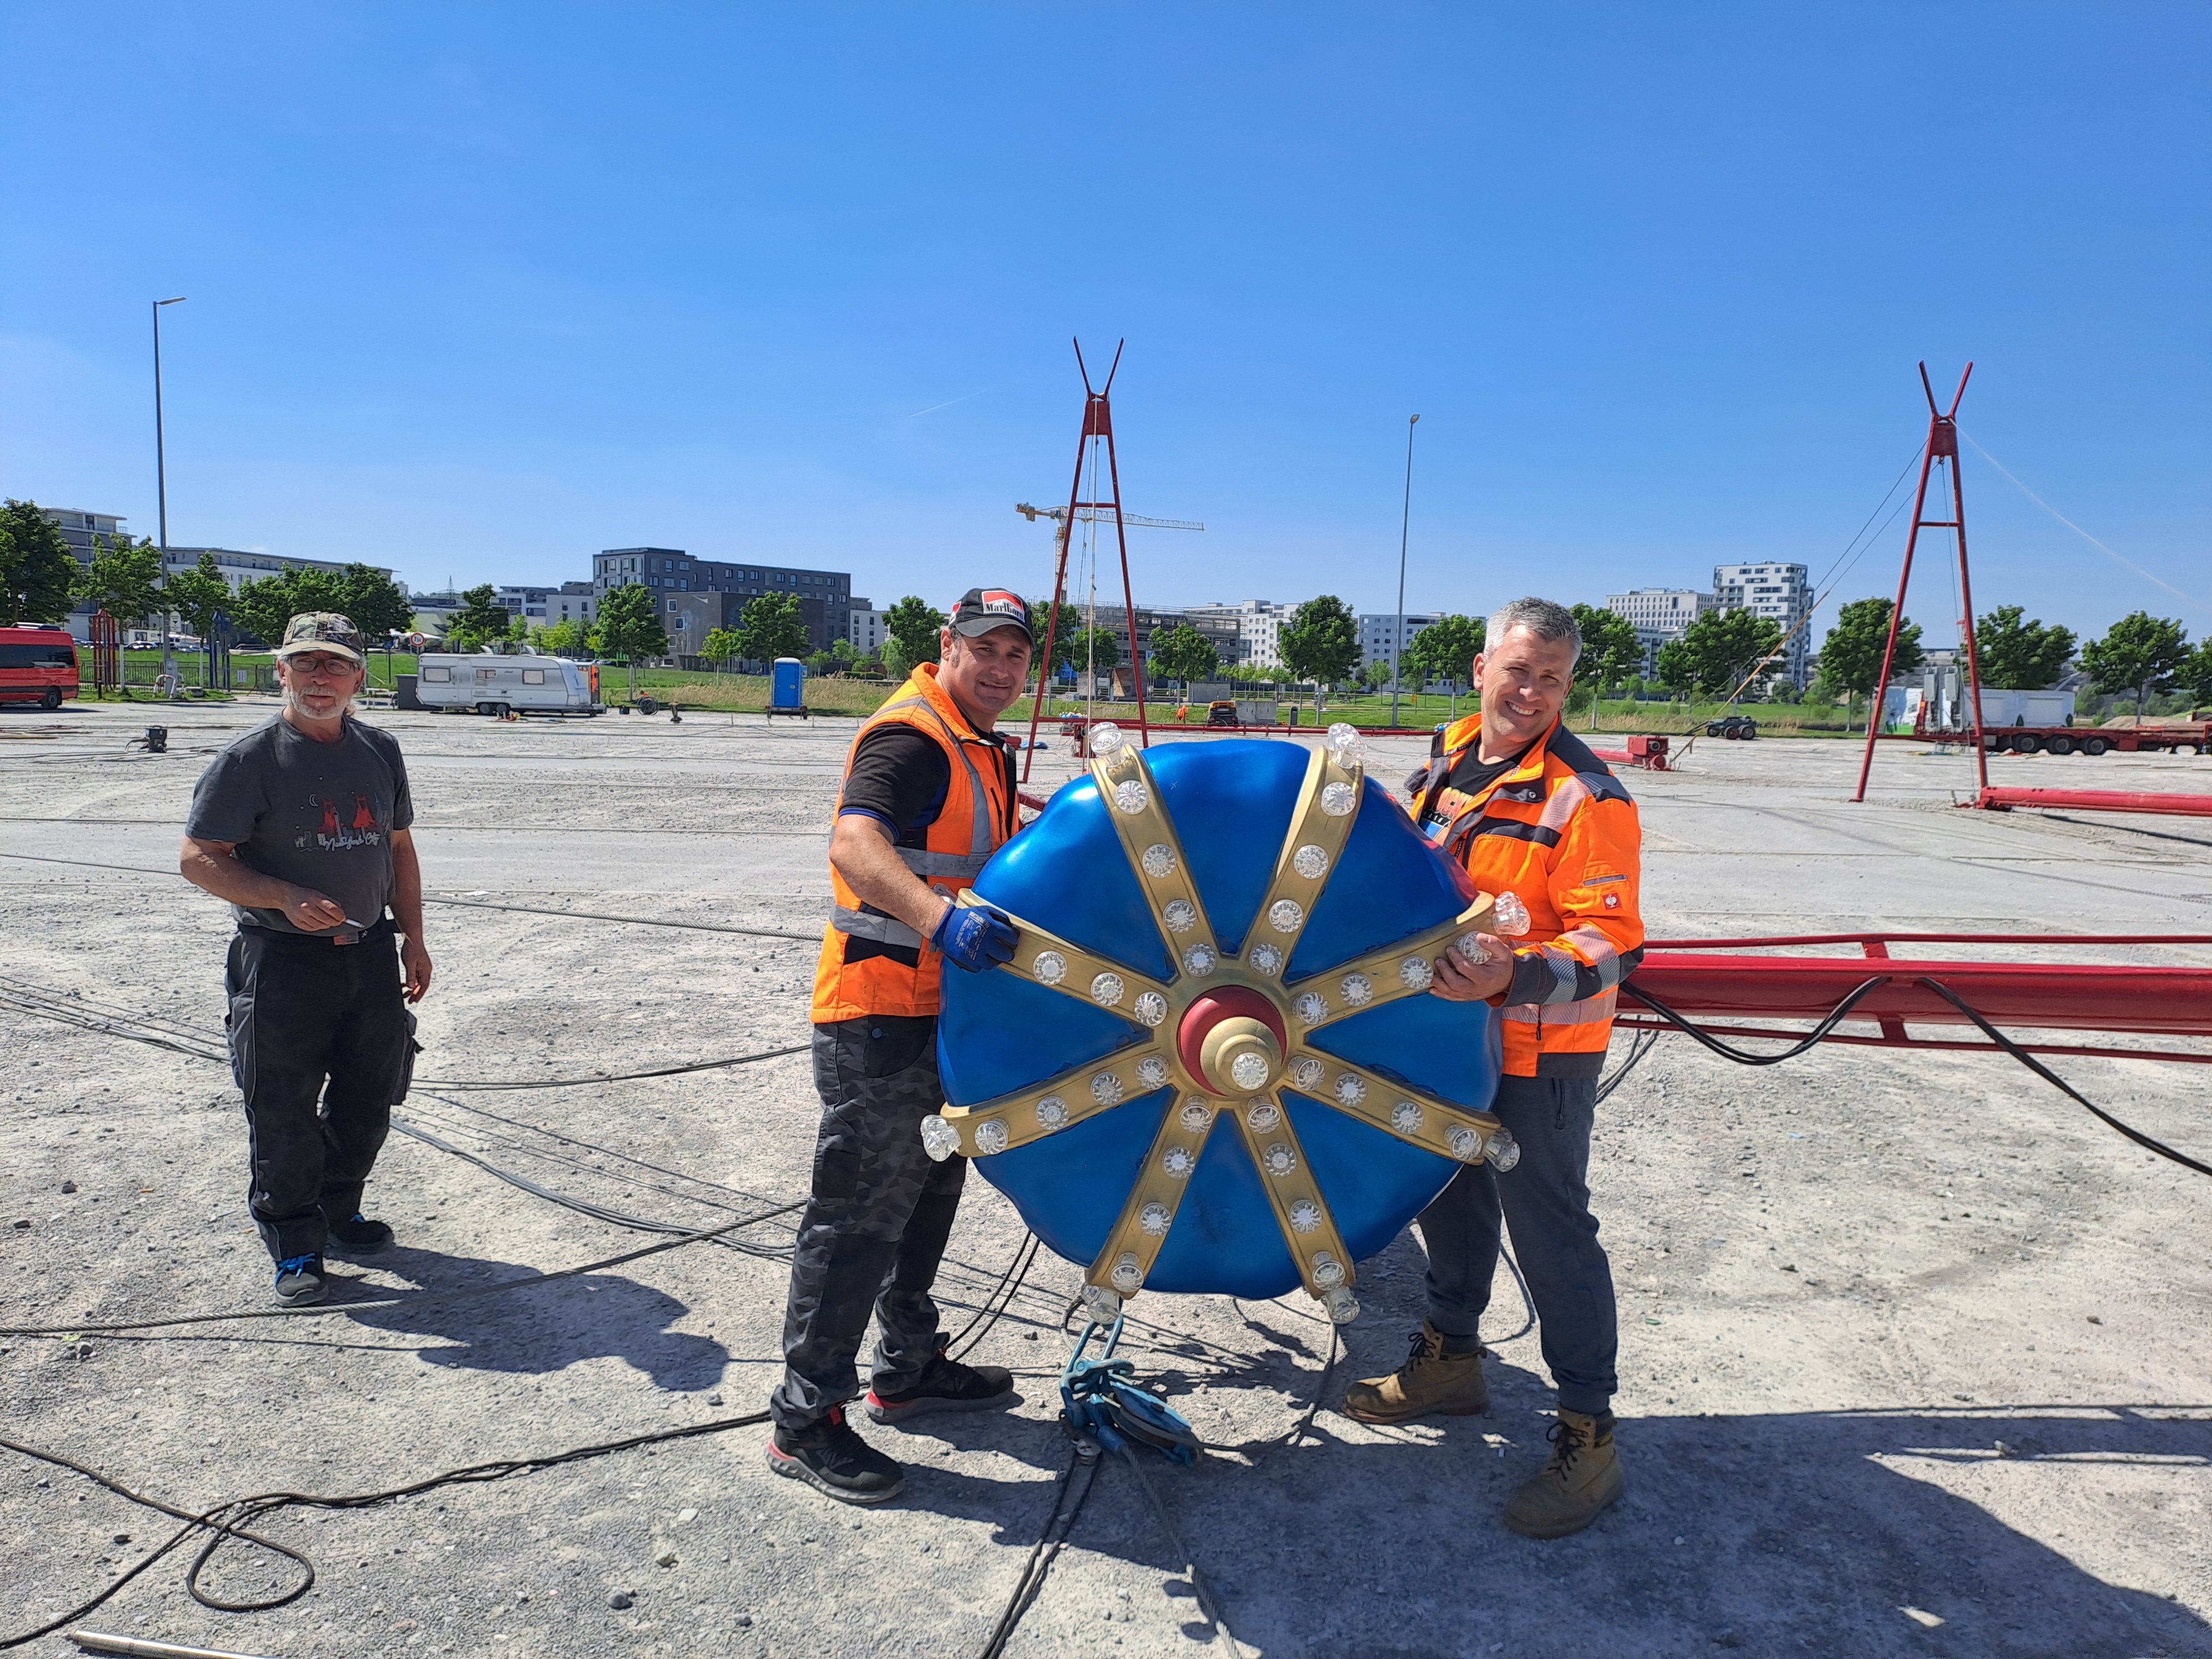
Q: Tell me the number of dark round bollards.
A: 1